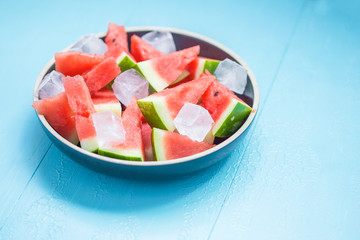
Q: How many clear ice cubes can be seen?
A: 7